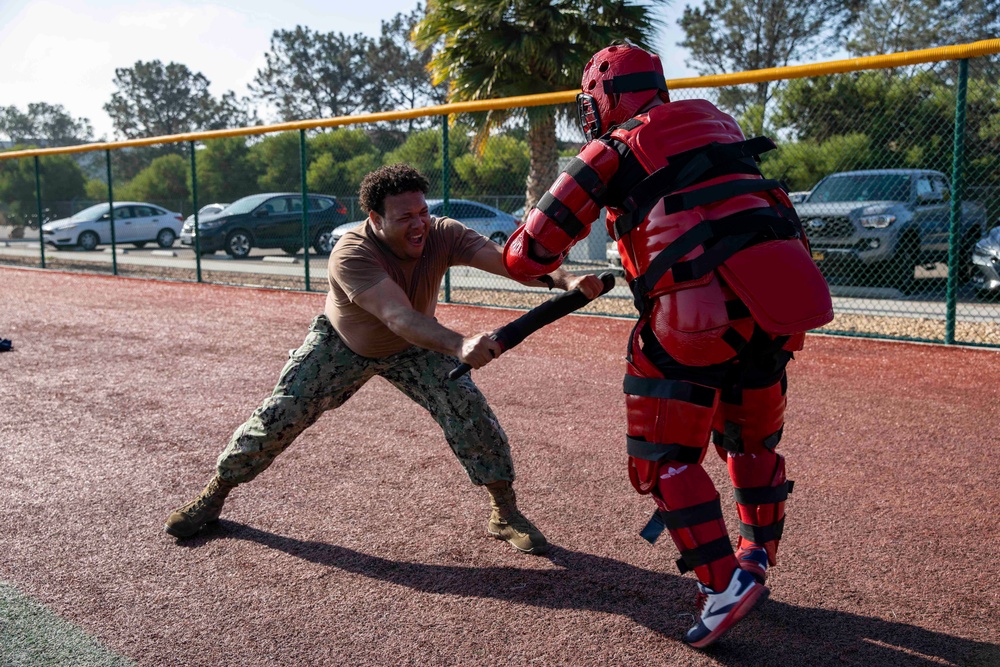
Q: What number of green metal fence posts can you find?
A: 6